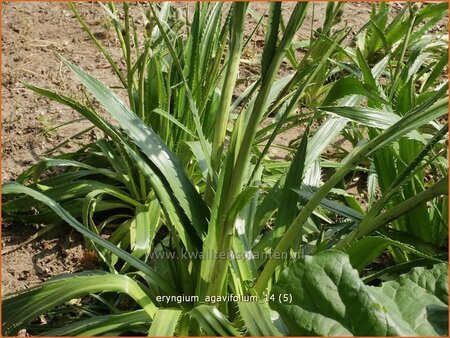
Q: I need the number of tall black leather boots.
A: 0